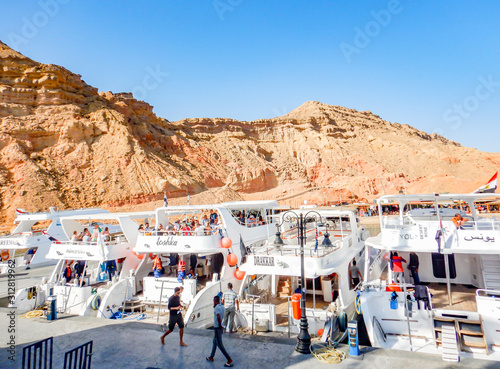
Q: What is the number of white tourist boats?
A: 5